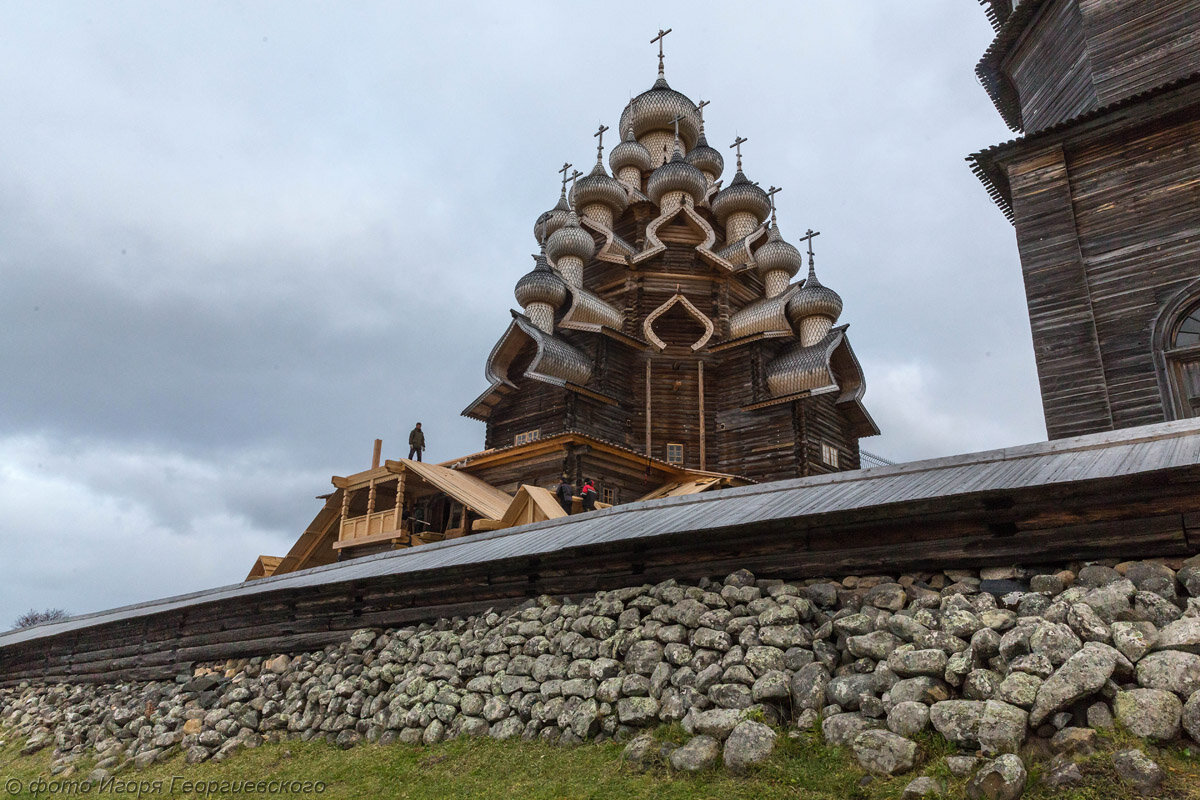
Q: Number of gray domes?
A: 11